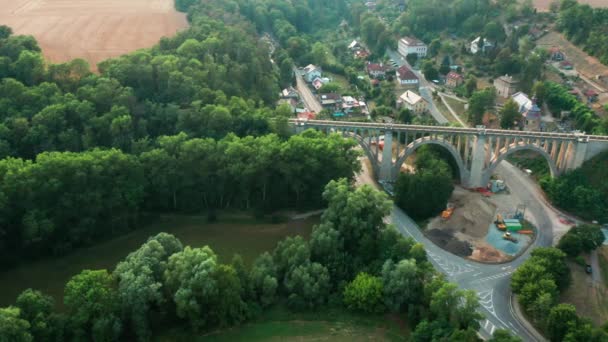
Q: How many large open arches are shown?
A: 3